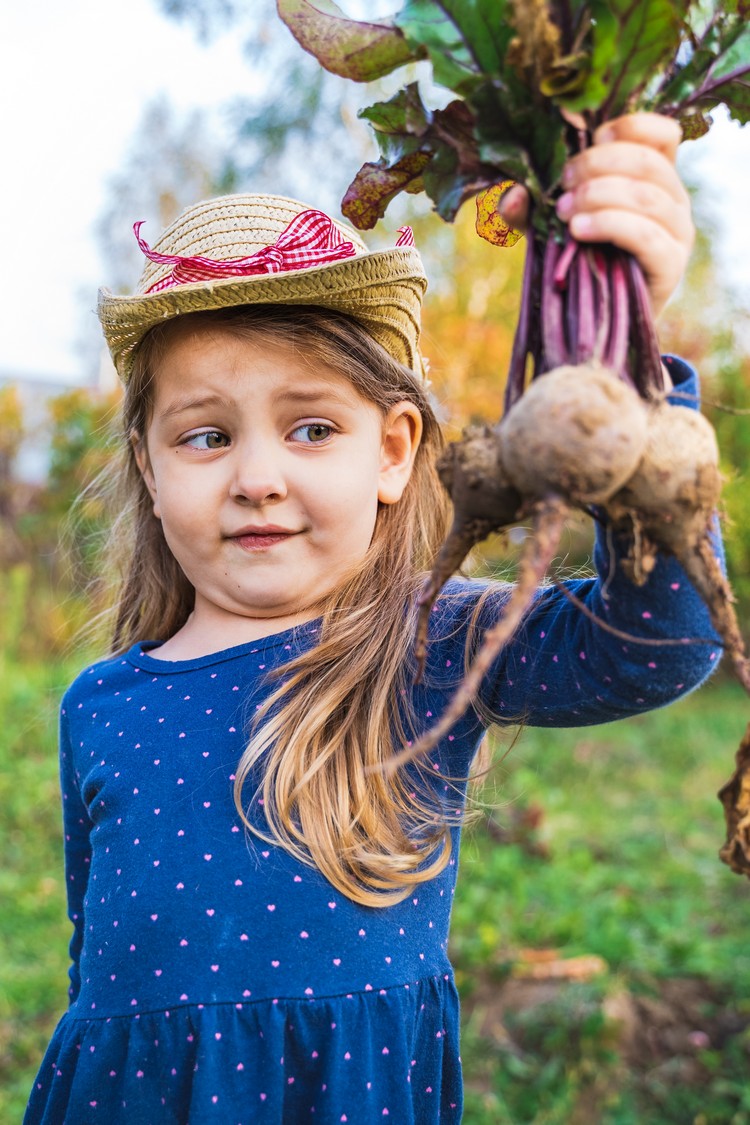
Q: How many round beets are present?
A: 3